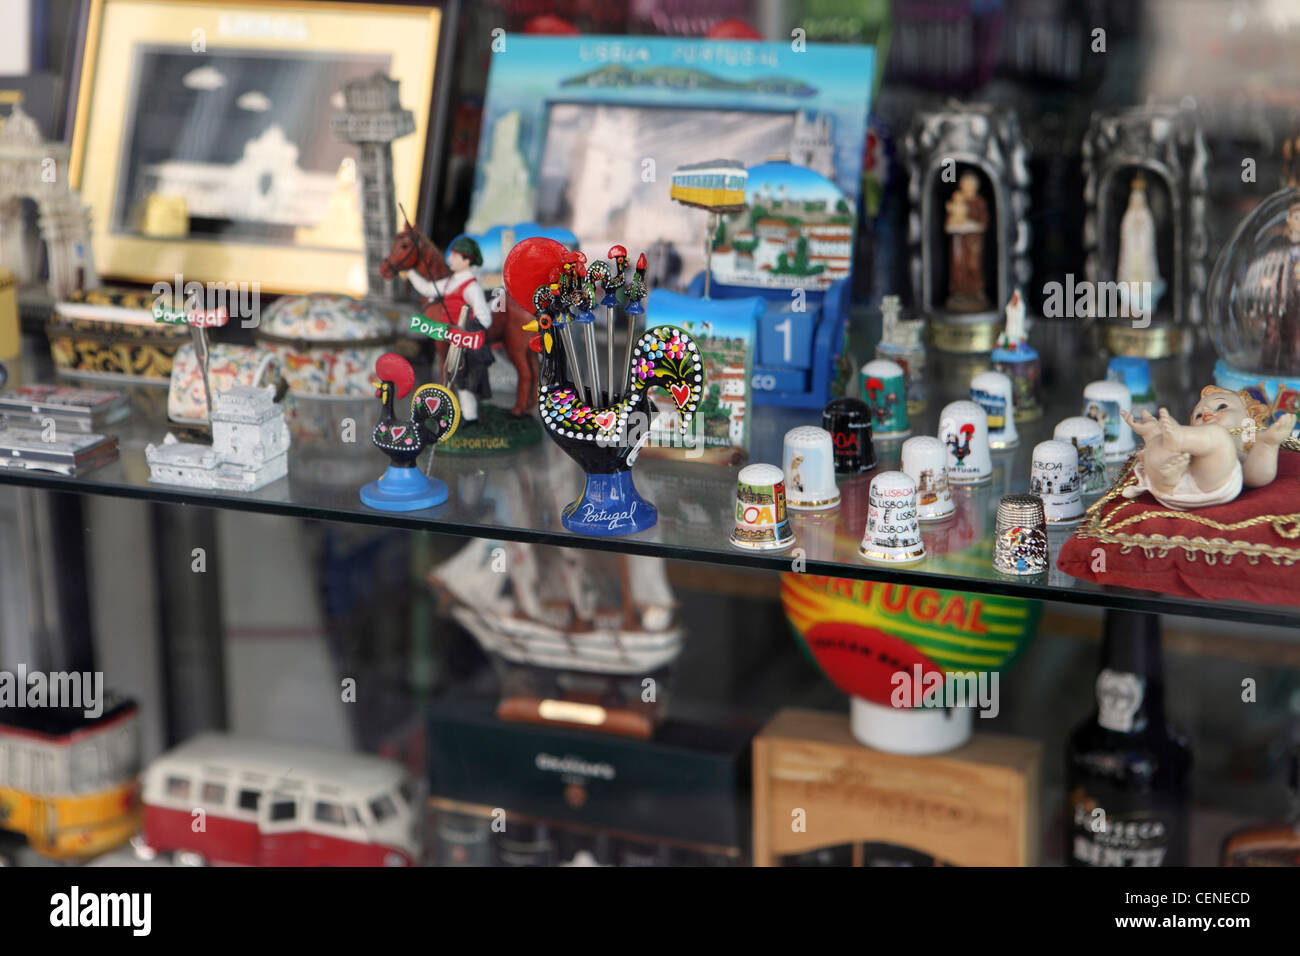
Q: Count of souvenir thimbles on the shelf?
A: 12